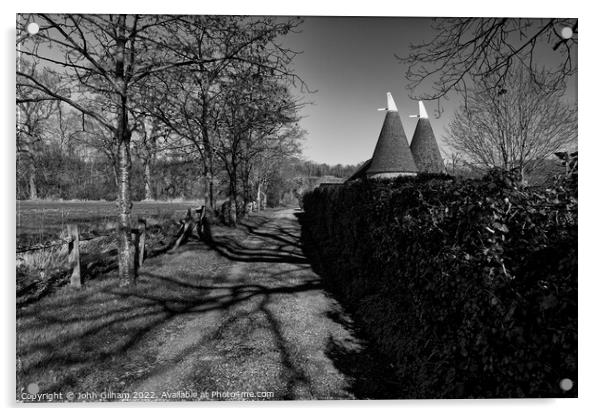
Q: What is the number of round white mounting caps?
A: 4